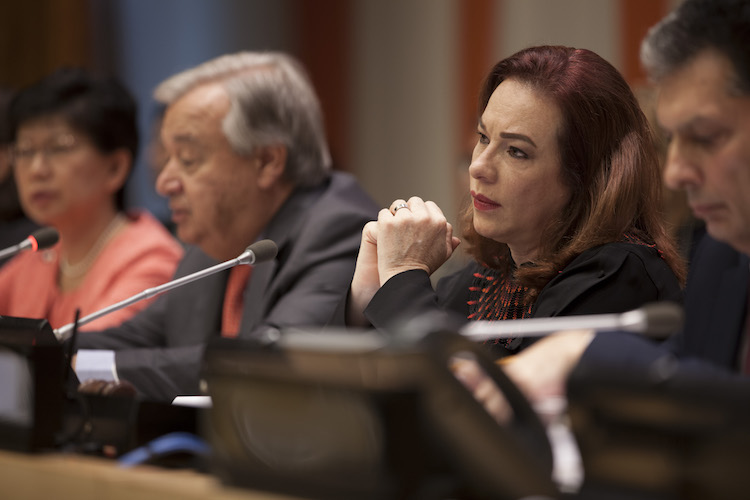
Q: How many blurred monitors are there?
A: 3